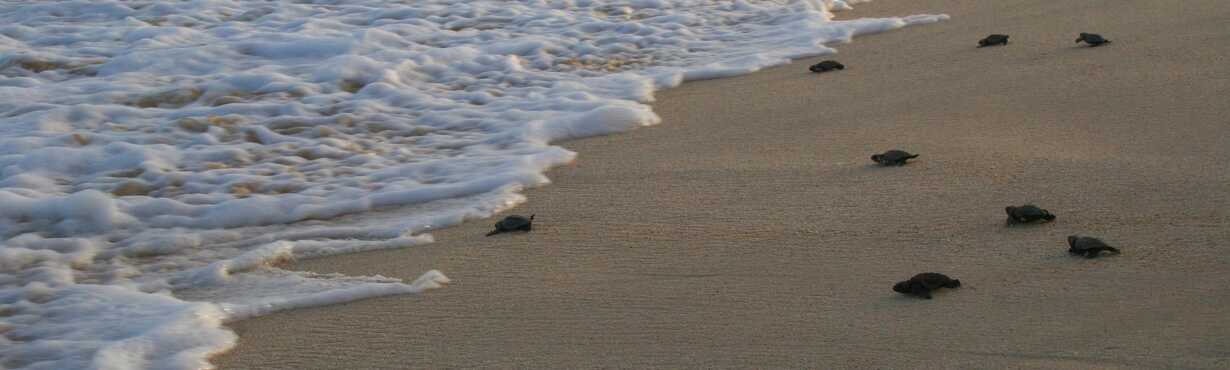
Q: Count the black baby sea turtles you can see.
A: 8